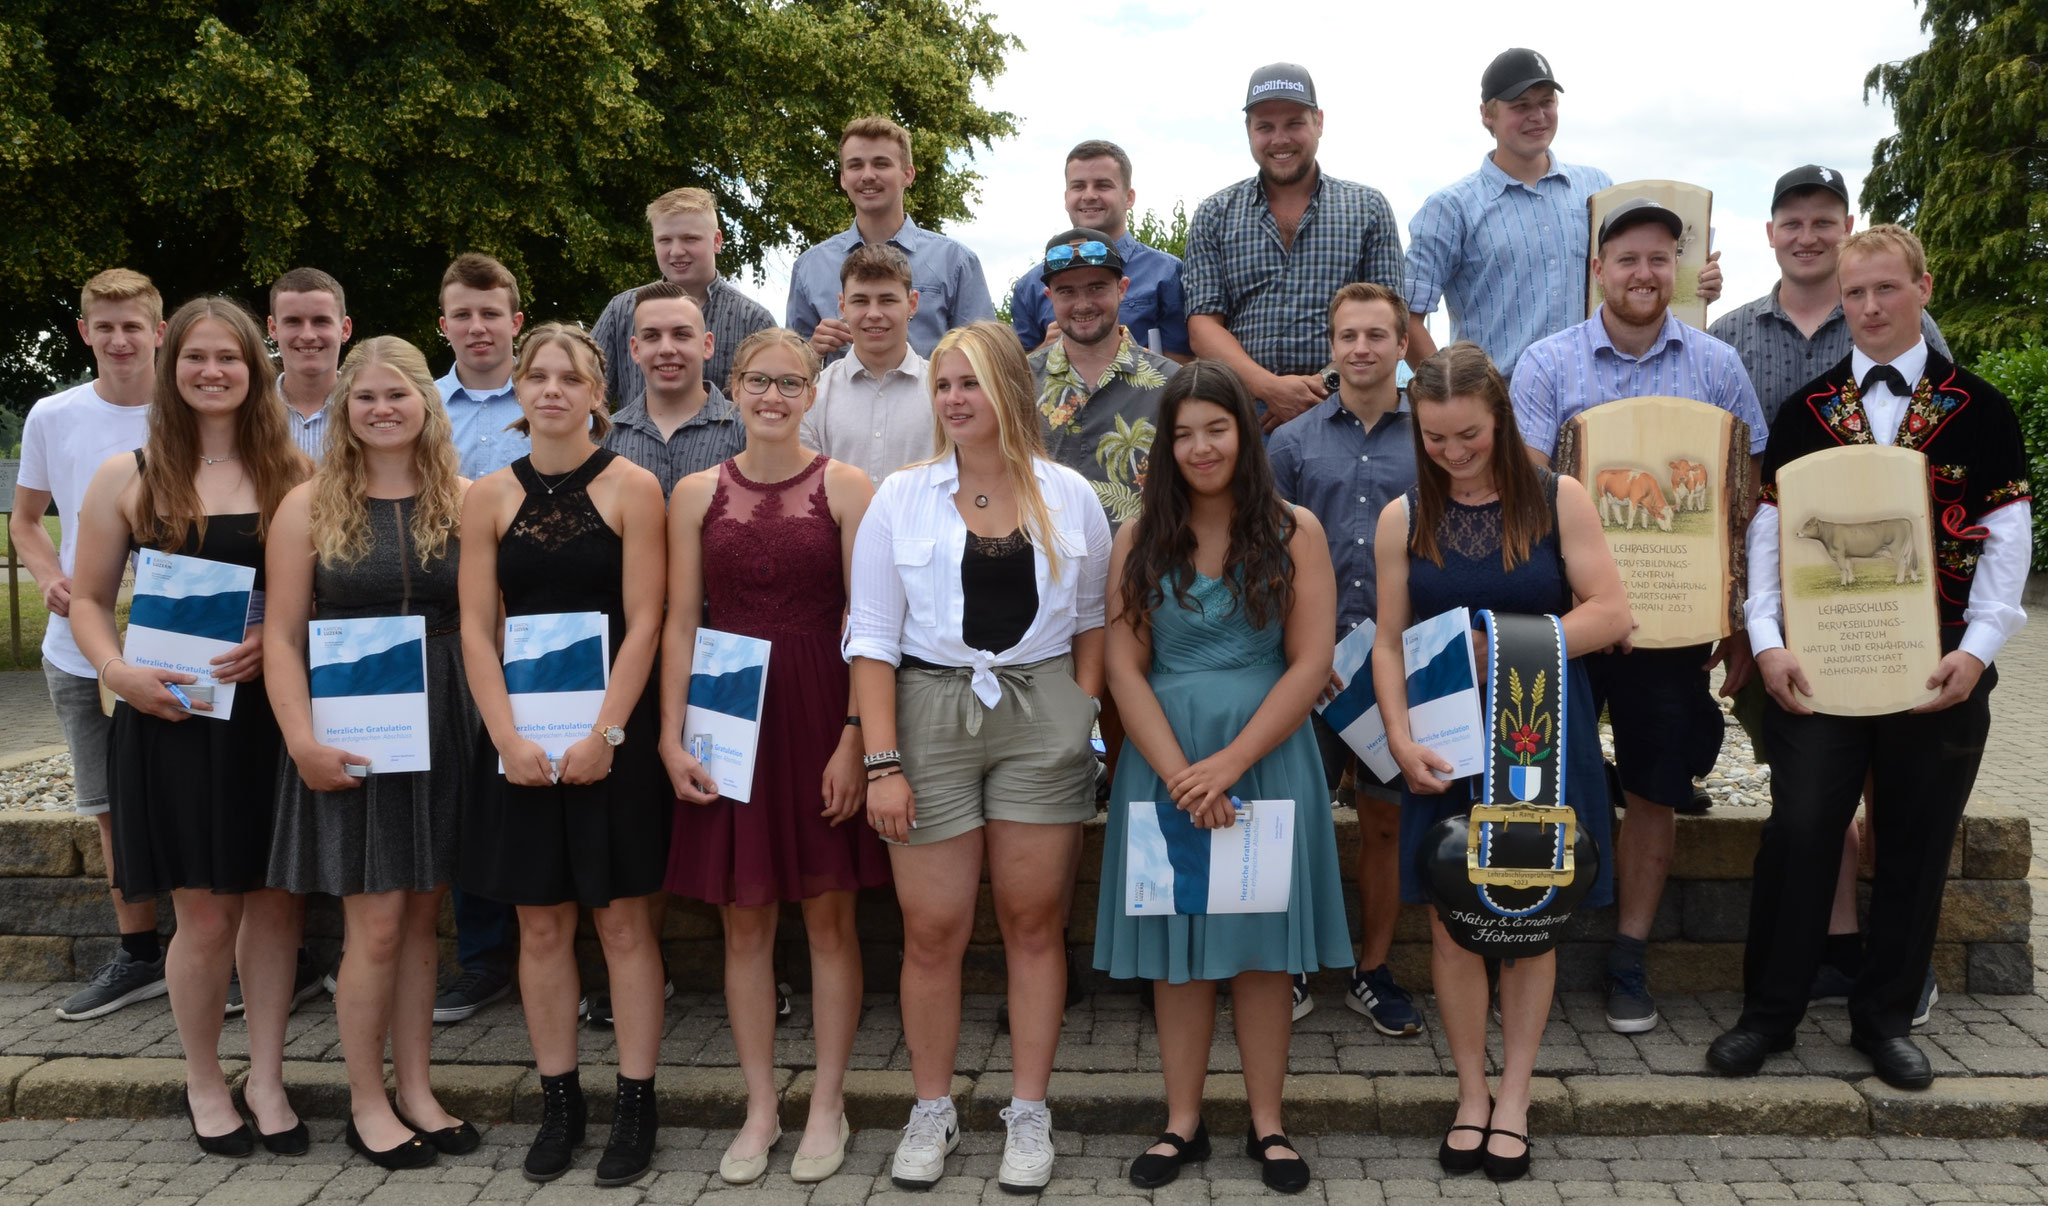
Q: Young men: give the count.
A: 15